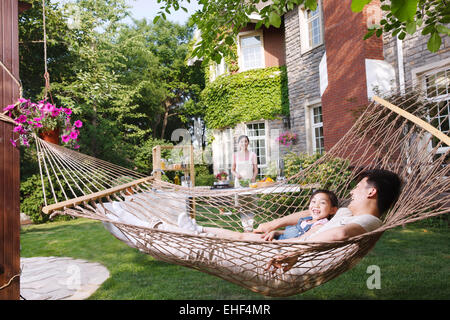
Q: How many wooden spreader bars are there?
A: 2